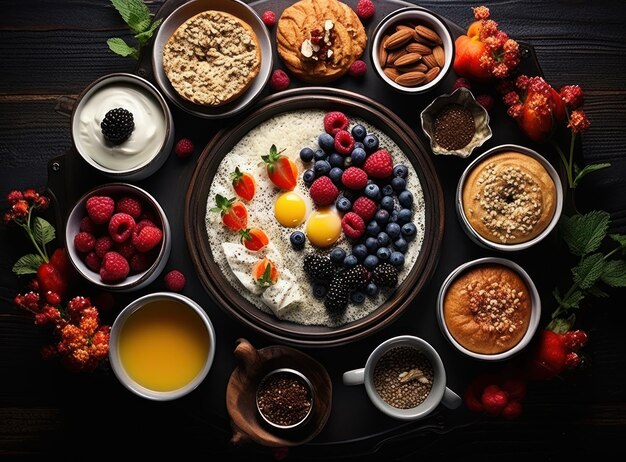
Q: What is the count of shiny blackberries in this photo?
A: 5